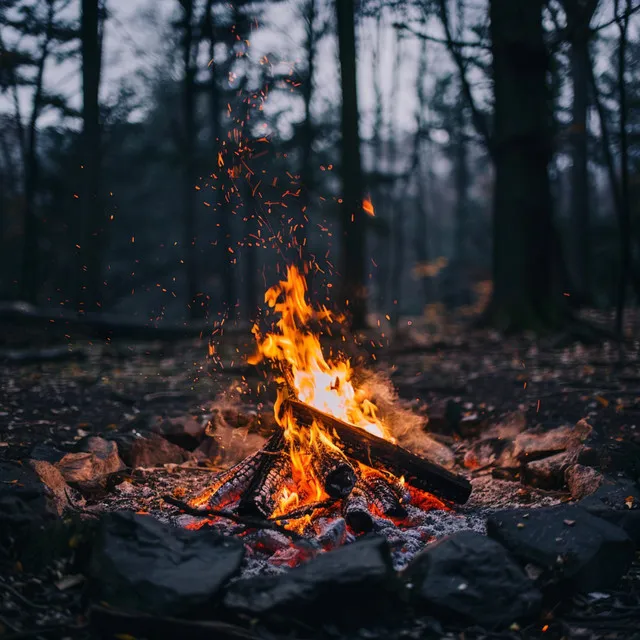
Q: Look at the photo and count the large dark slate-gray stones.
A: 4